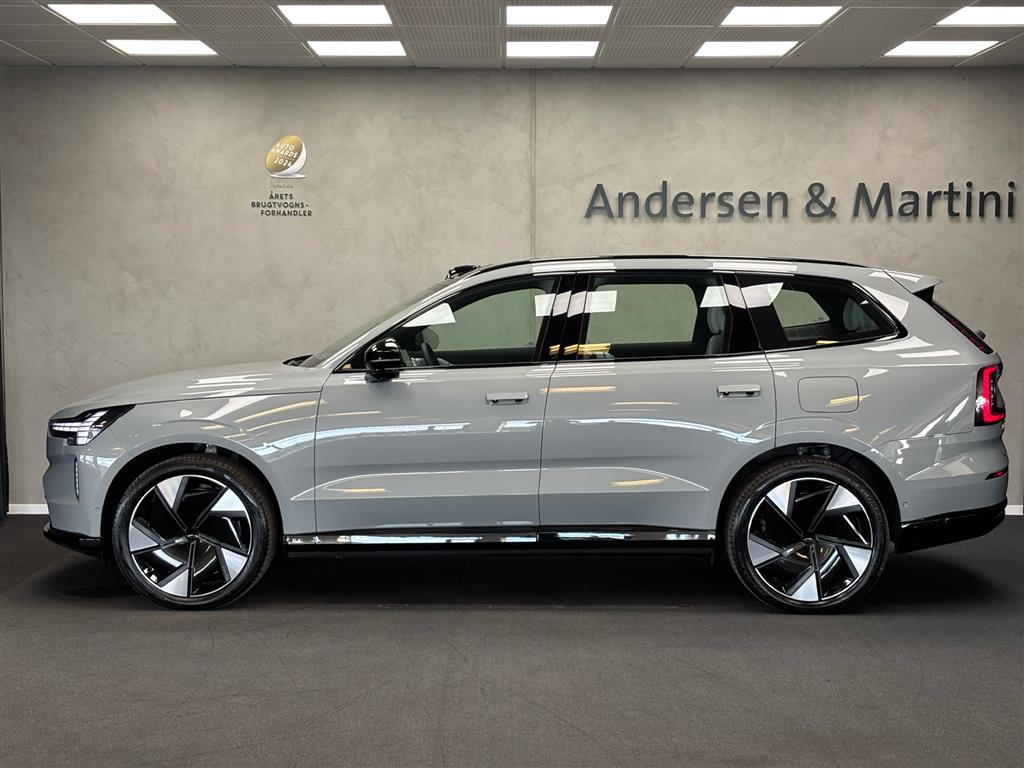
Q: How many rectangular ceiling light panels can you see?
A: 10